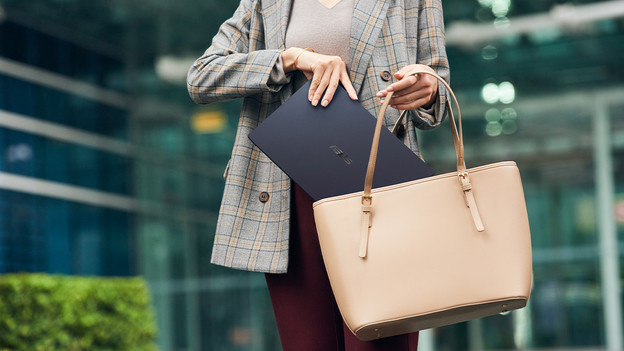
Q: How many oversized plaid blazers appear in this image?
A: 1